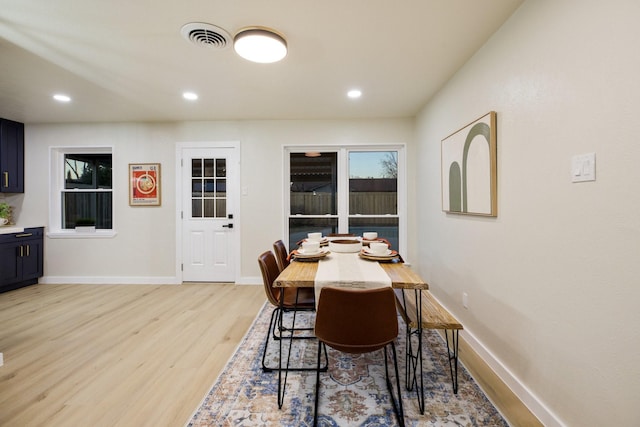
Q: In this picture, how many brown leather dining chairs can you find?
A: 4